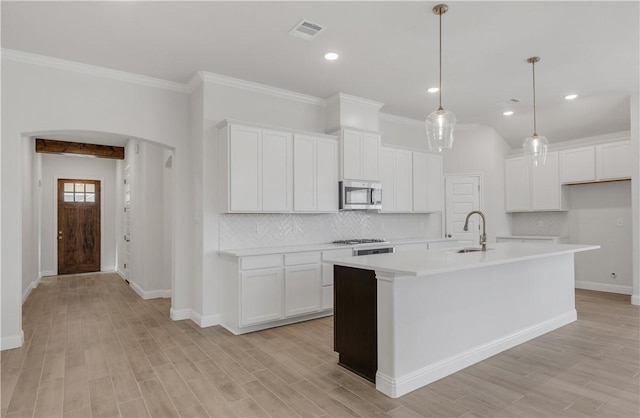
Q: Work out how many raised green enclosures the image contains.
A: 0